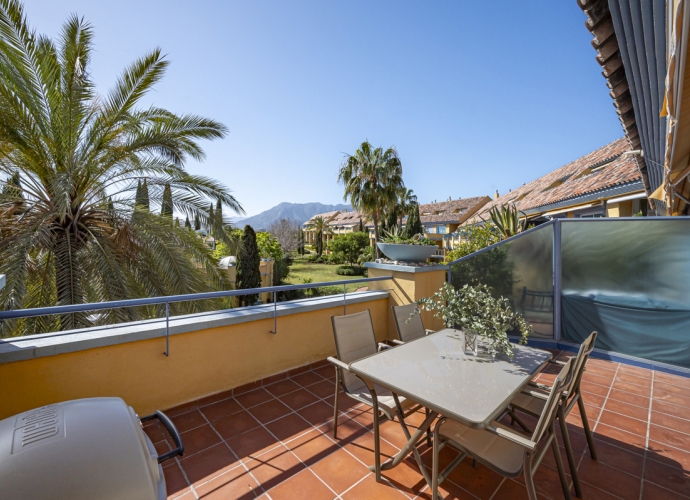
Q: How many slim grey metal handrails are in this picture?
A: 1